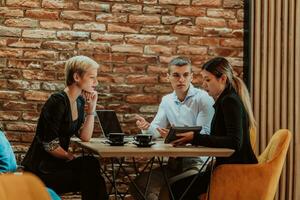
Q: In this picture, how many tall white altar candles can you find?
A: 0